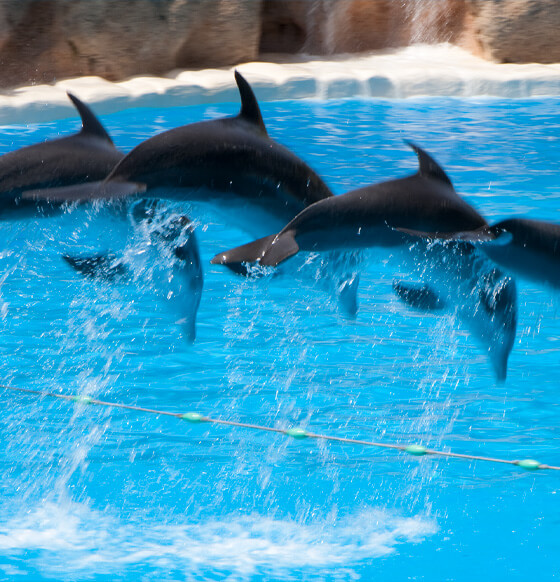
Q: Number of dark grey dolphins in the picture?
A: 4